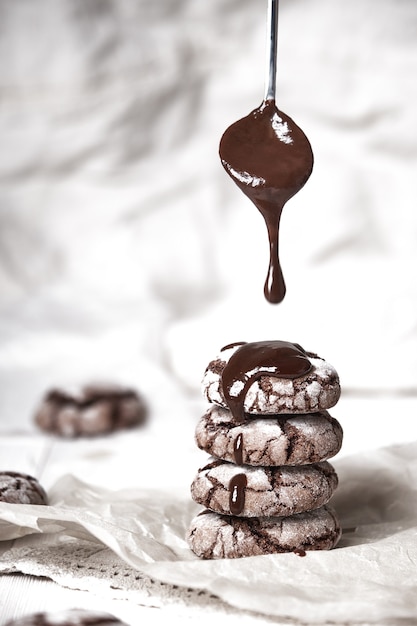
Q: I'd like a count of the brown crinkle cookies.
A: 7